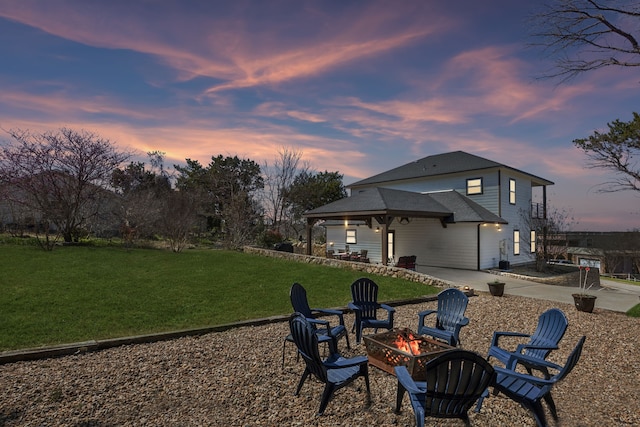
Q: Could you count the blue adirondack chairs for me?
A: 7